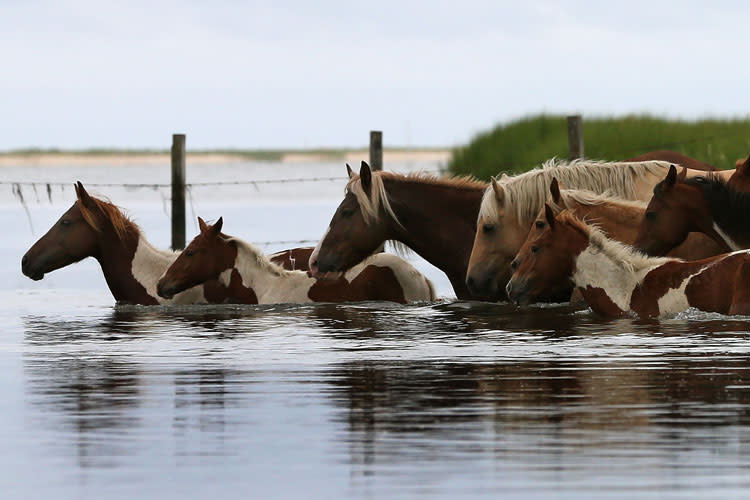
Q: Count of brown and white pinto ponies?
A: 3